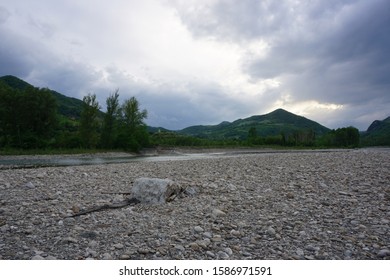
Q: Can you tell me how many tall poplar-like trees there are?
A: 3